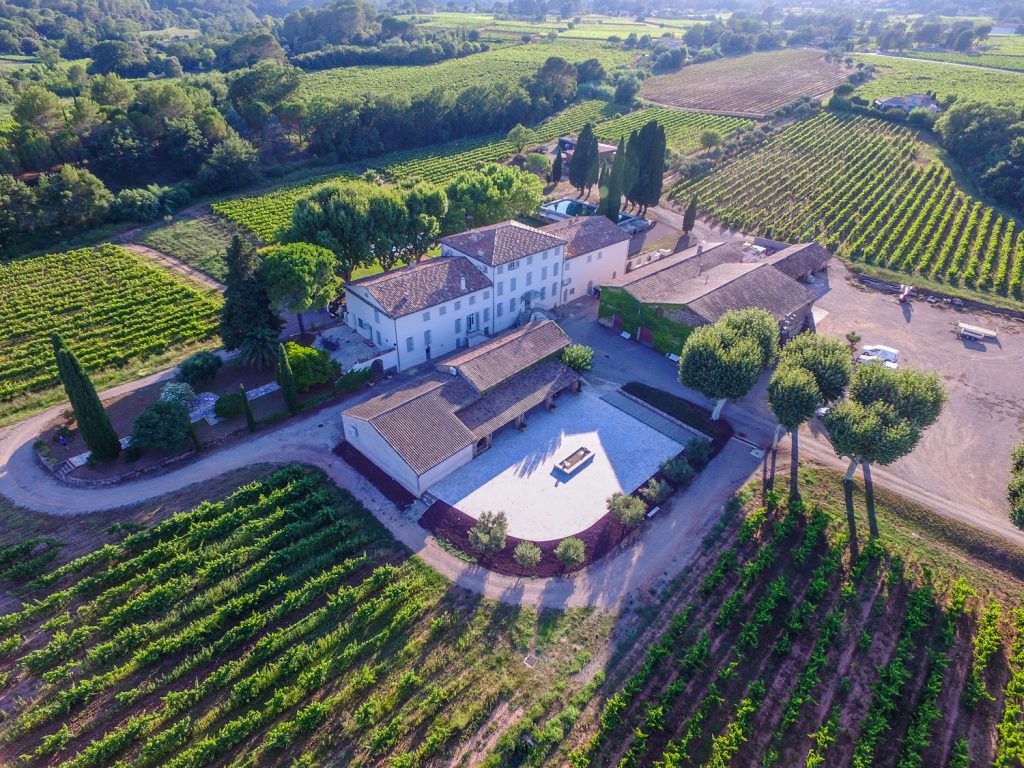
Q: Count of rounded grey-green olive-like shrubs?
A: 7